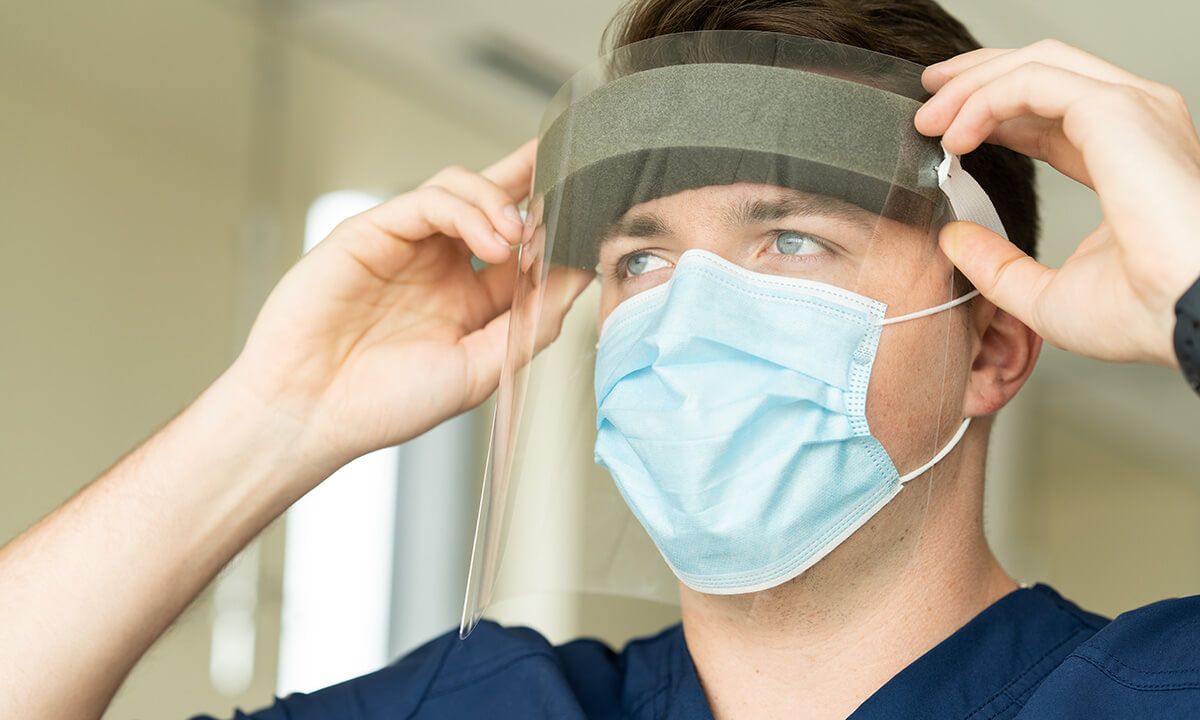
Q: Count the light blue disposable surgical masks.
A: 1